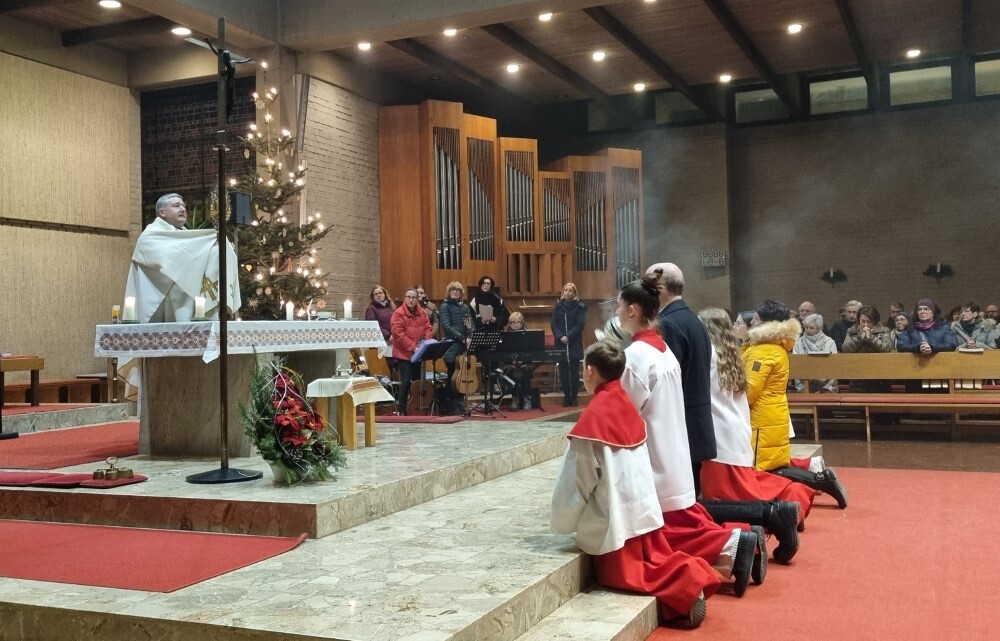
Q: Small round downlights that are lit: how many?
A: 12